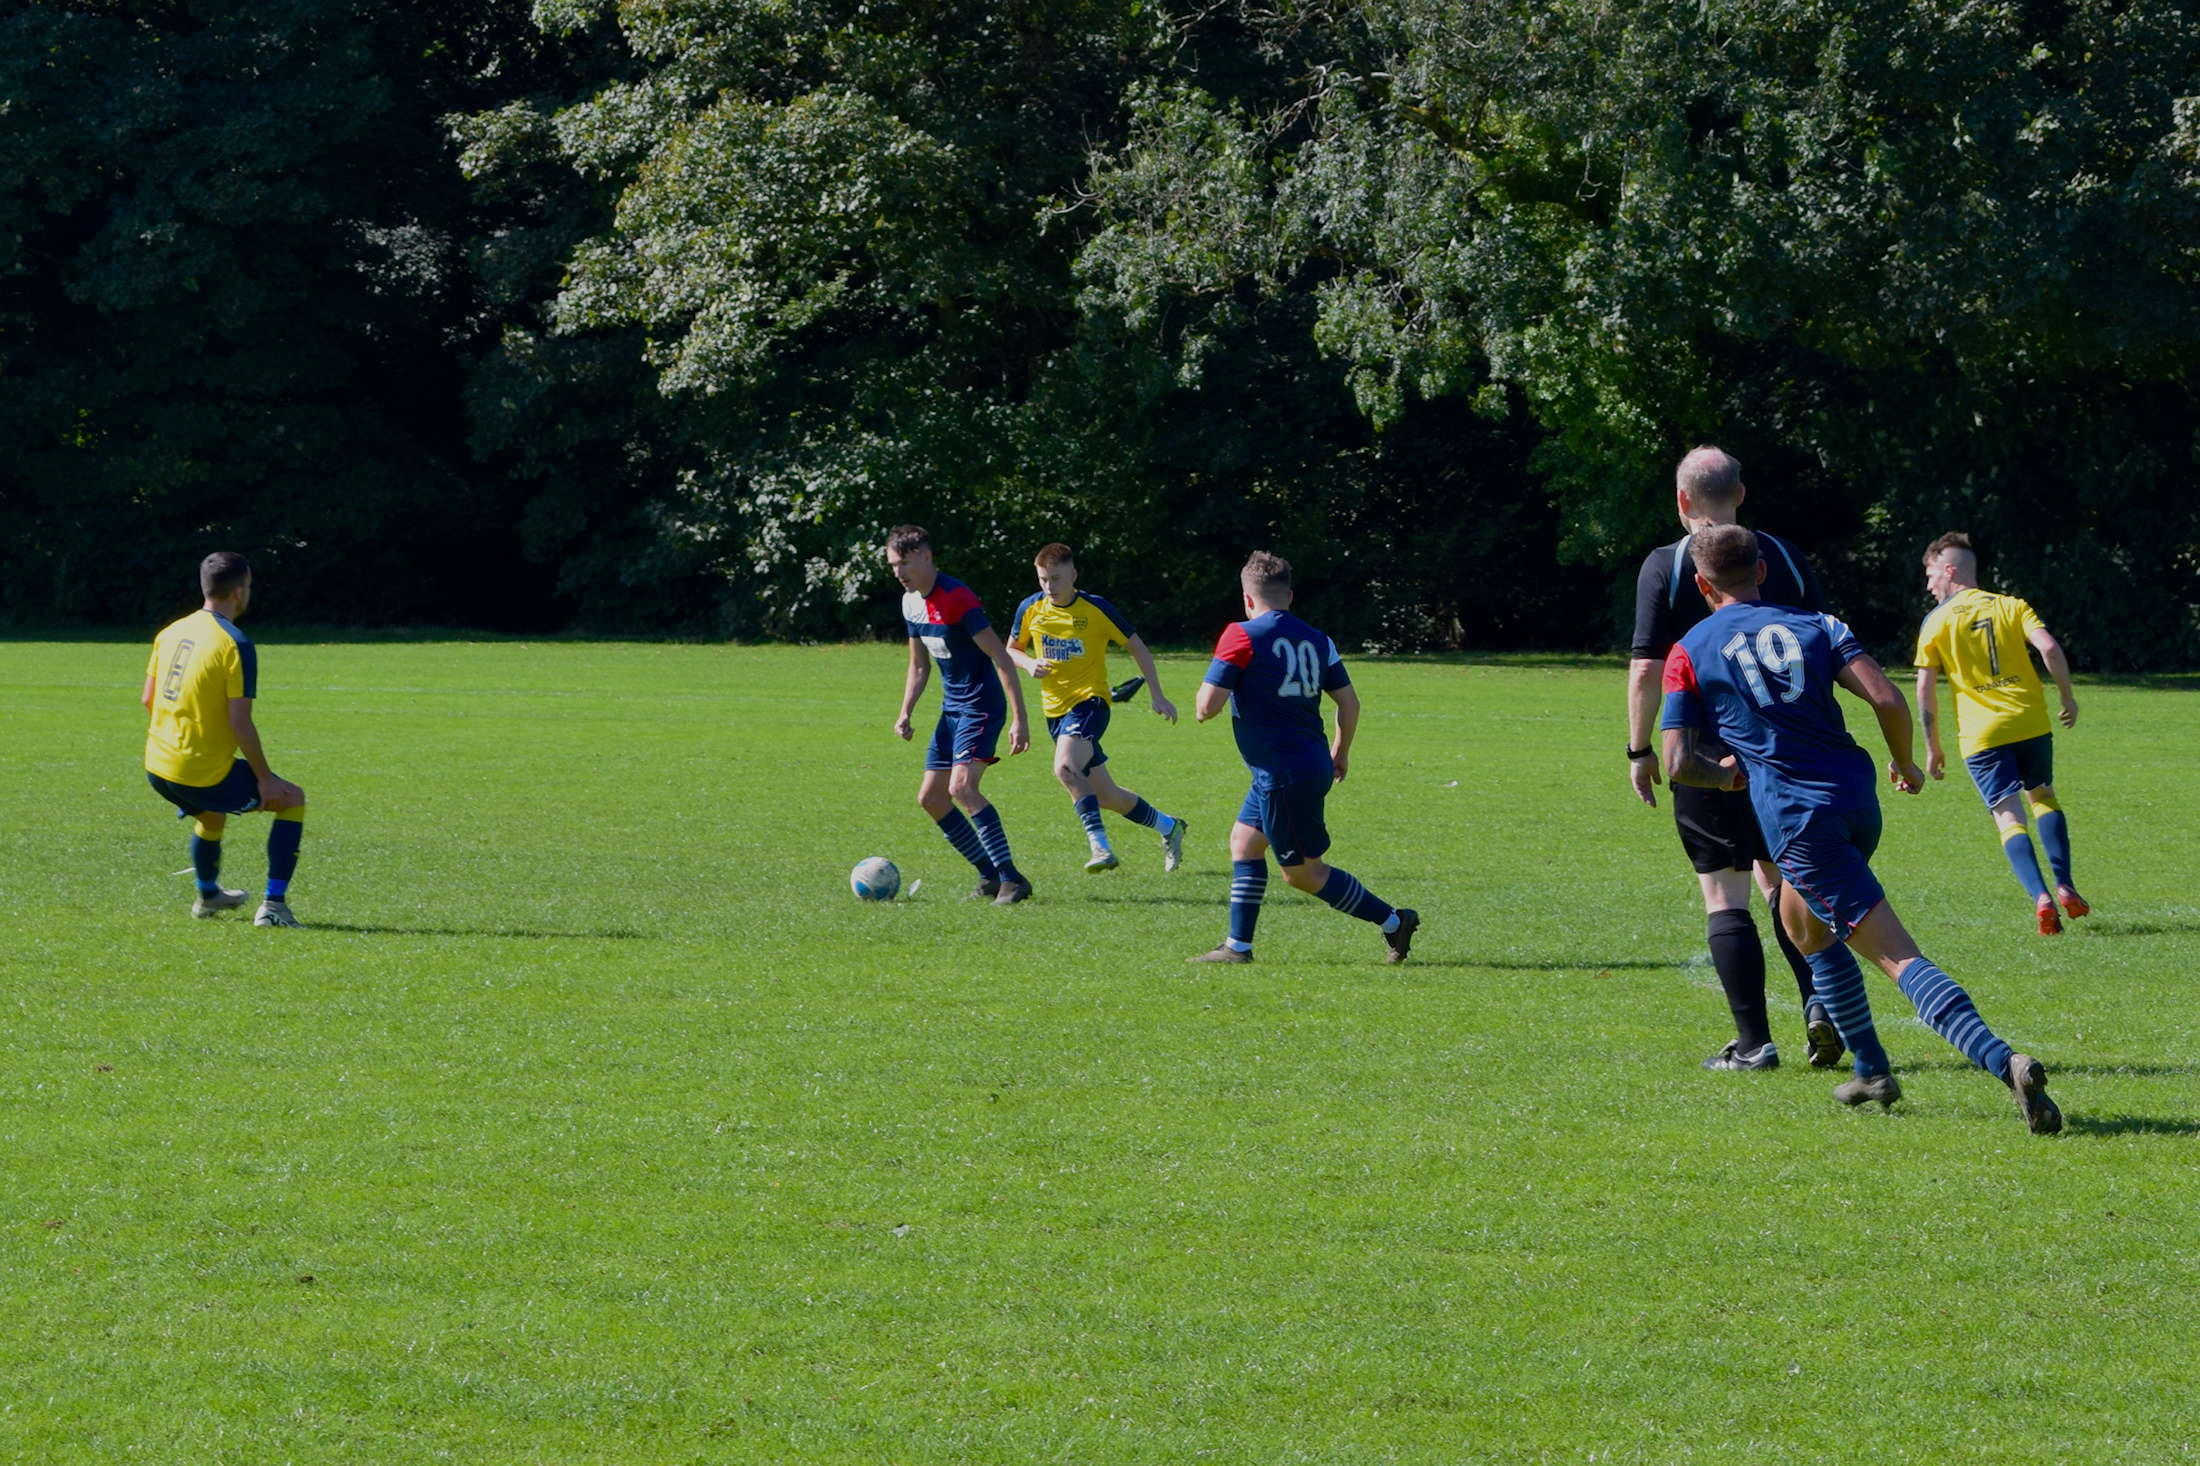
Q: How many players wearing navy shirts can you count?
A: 3